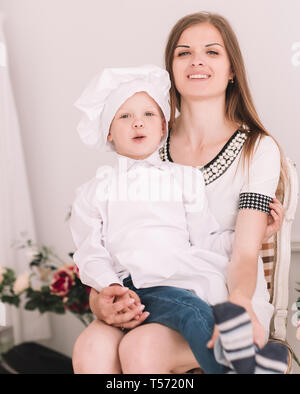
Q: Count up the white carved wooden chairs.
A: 1